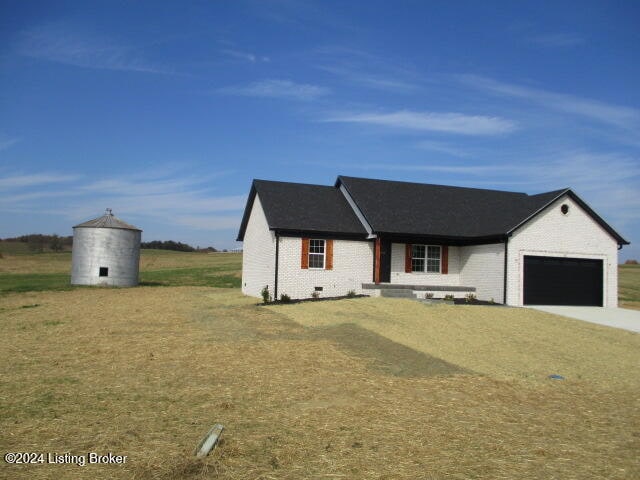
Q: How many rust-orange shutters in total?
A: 4